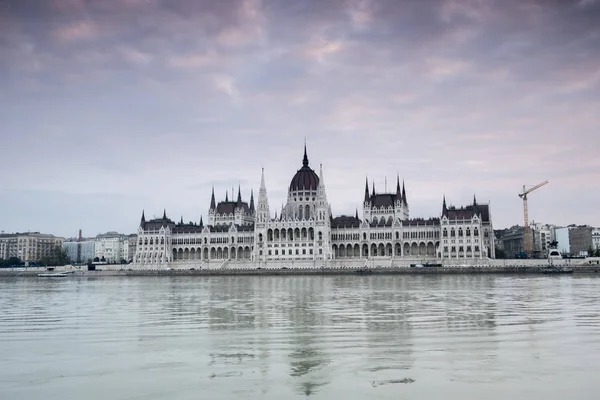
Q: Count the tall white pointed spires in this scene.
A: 2